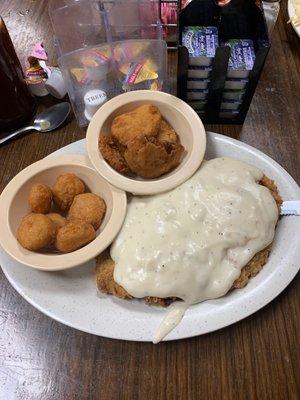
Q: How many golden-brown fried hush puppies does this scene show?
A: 6